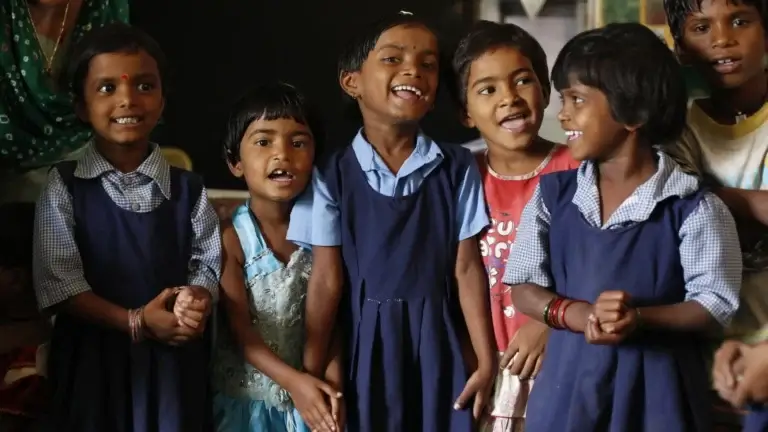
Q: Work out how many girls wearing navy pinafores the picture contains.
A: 3